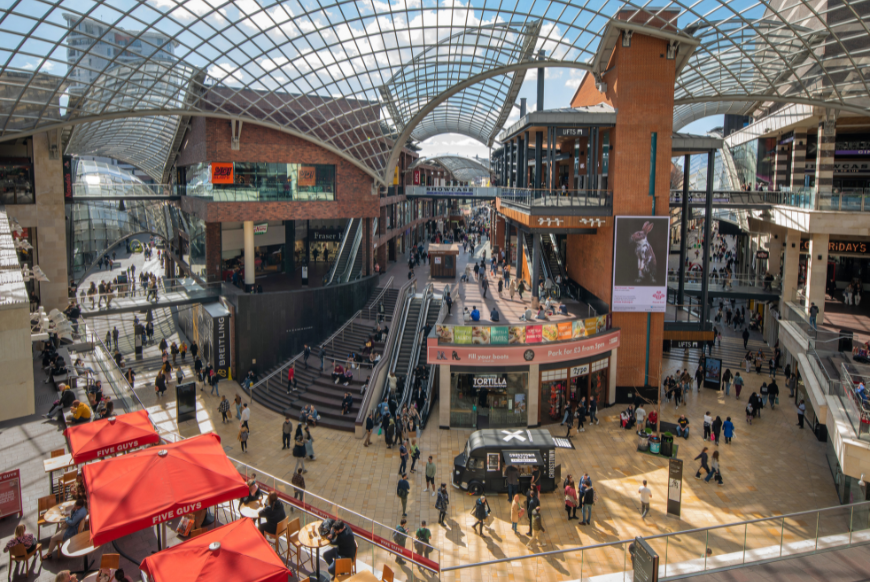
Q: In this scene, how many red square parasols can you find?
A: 3